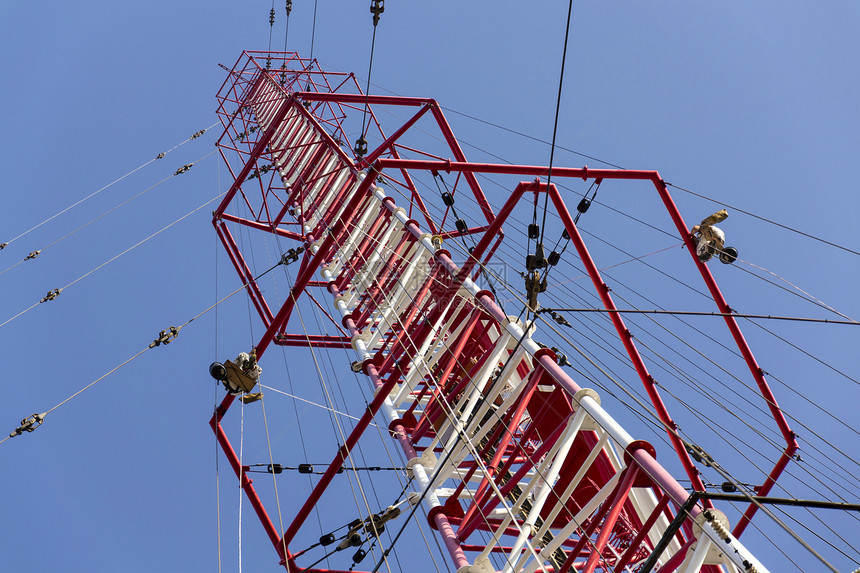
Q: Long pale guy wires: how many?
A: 4